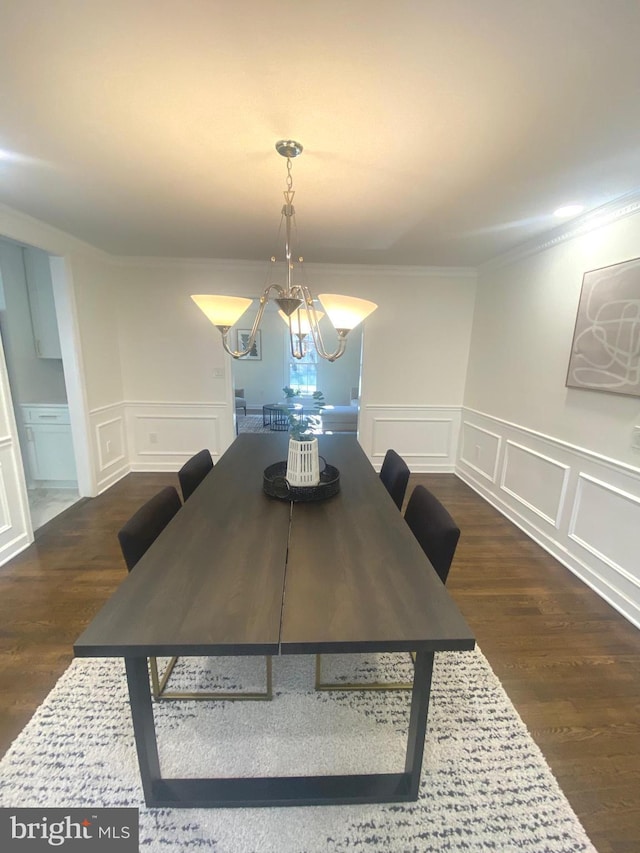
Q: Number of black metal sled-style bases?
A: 1